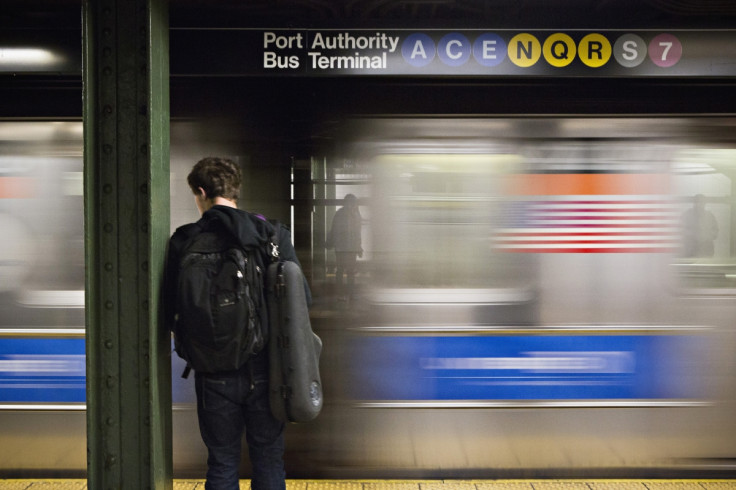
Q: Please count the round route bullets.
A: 8